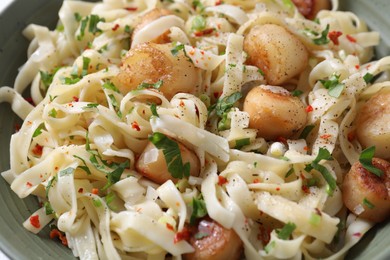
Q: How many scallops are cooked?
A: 9